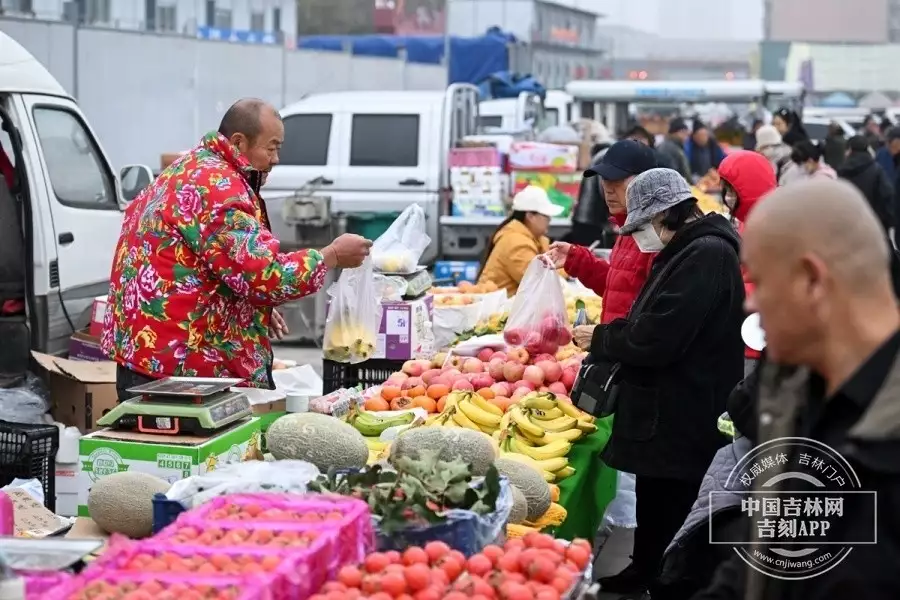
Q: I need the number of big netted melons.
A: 5